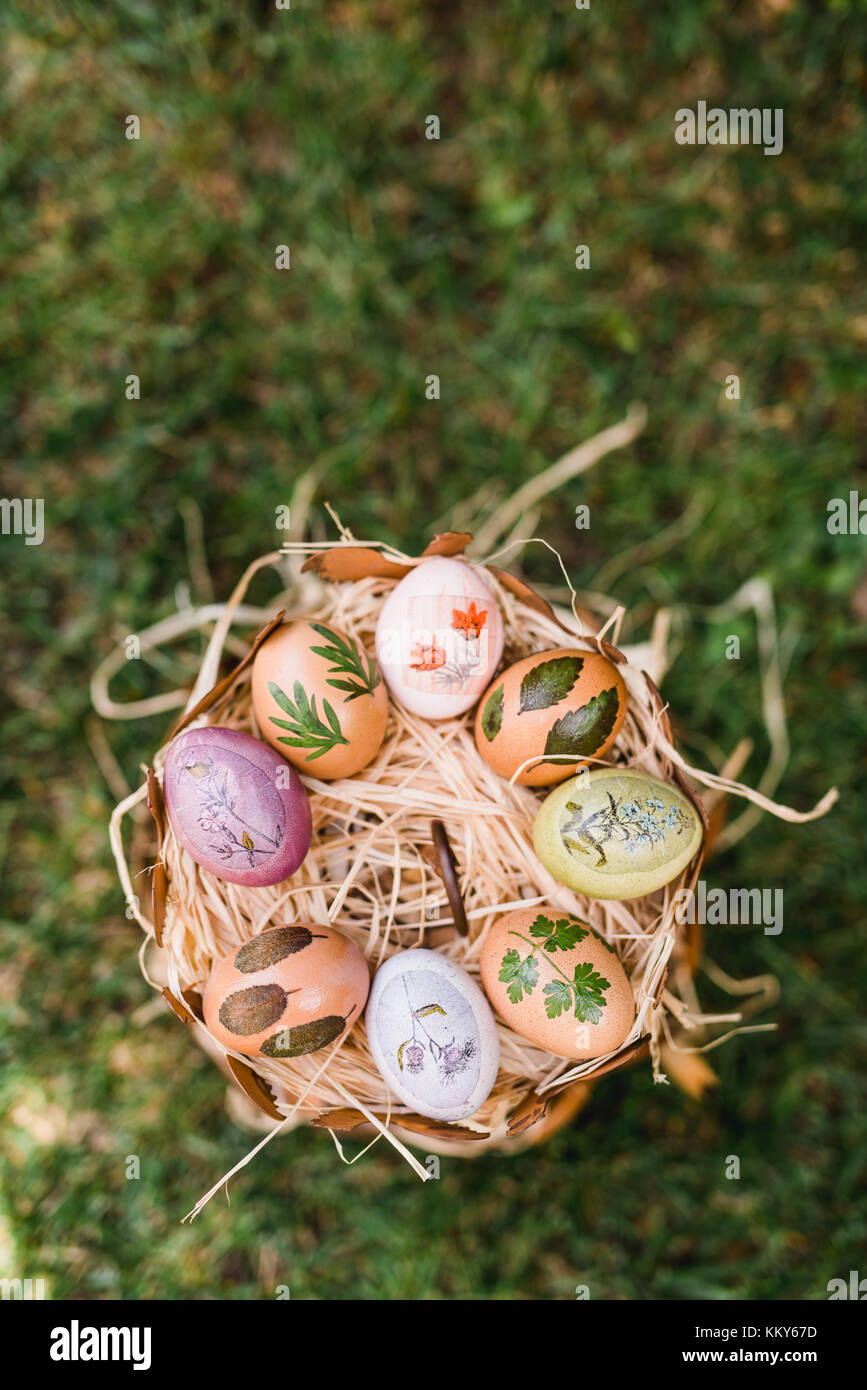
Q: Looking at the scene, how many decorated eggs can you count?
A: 8